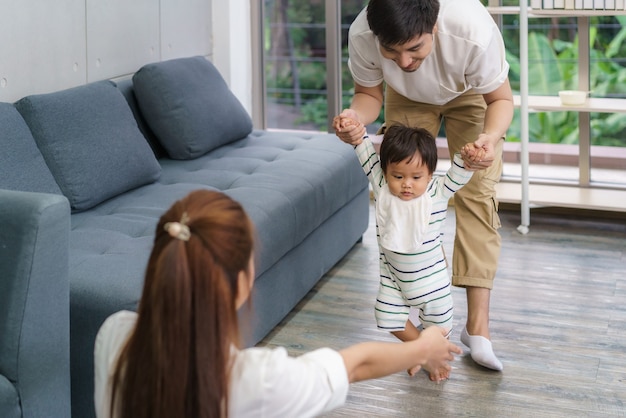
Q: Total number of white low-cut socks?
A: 1